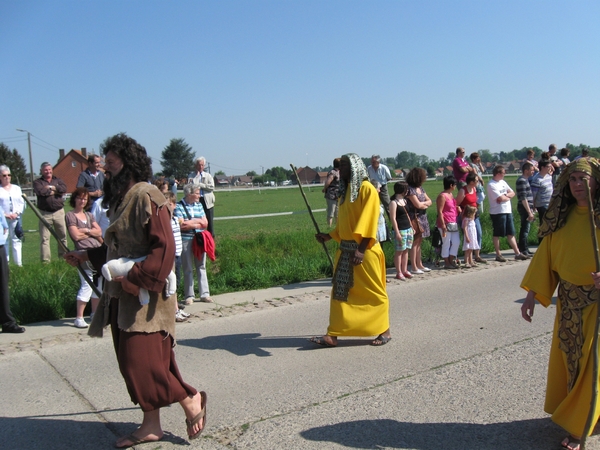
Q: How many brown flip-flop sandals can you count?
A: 2